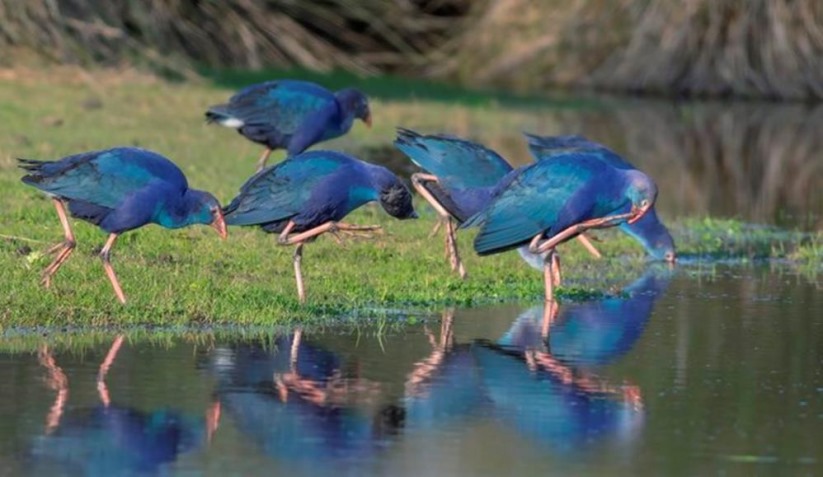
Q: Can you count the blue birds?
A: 6